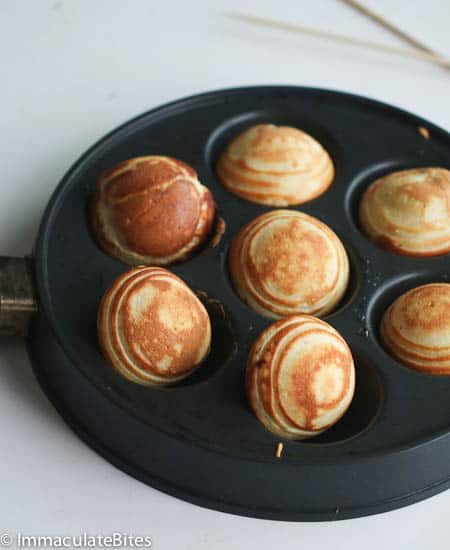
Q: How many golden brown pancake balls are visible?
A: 7